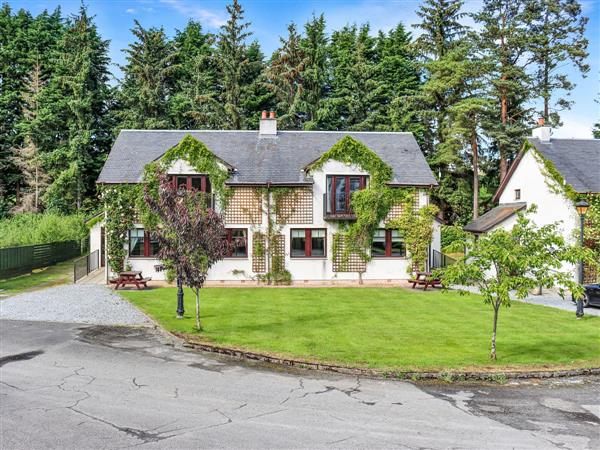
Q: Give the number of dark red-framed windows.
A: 6